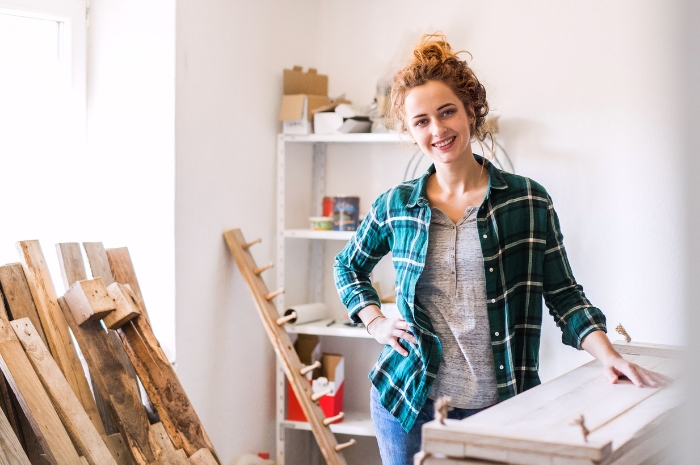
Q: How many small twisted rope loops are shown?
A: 3